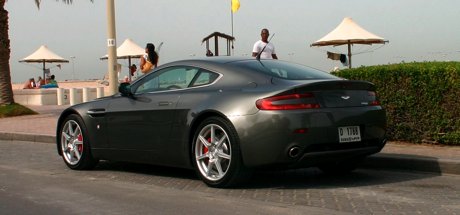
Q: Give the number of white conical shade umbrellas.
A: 3